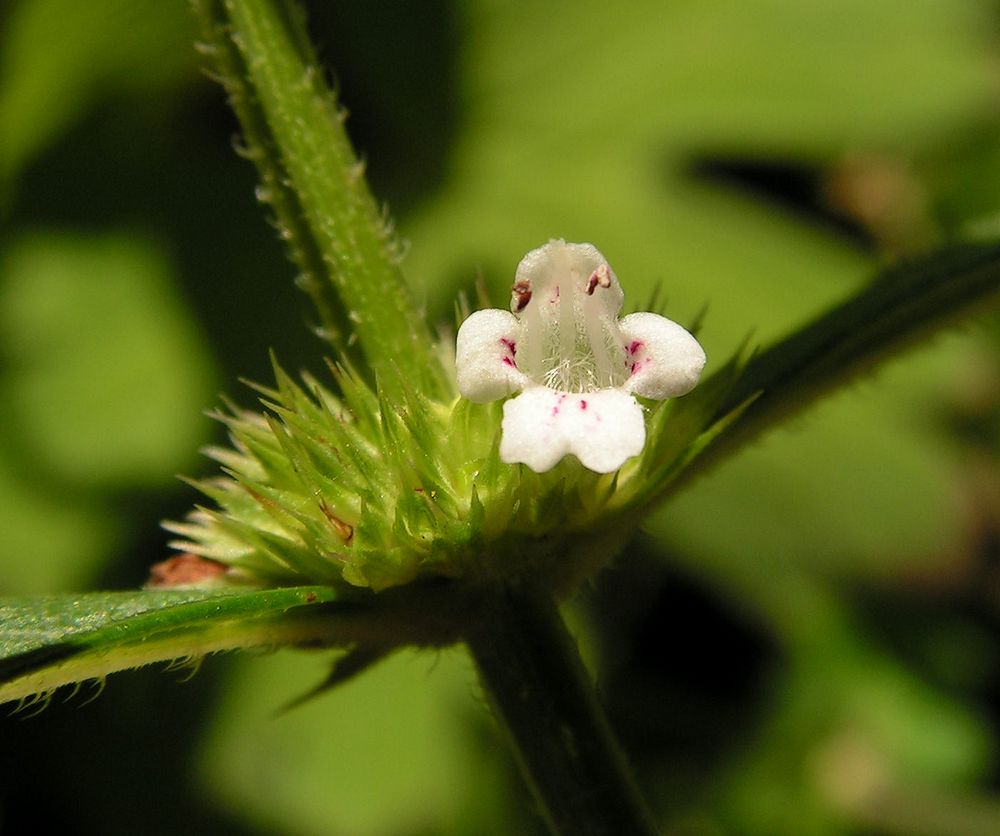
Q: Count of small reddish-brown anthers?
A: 2